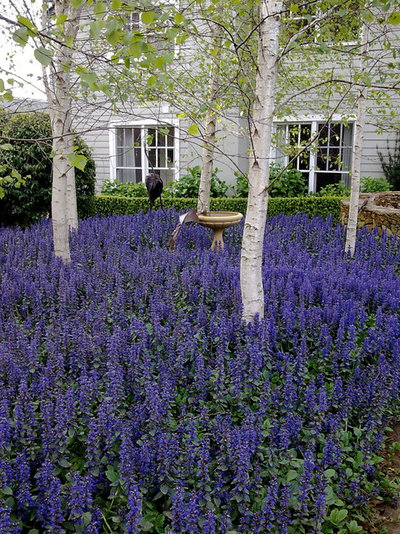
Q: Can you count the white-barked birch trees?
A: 5